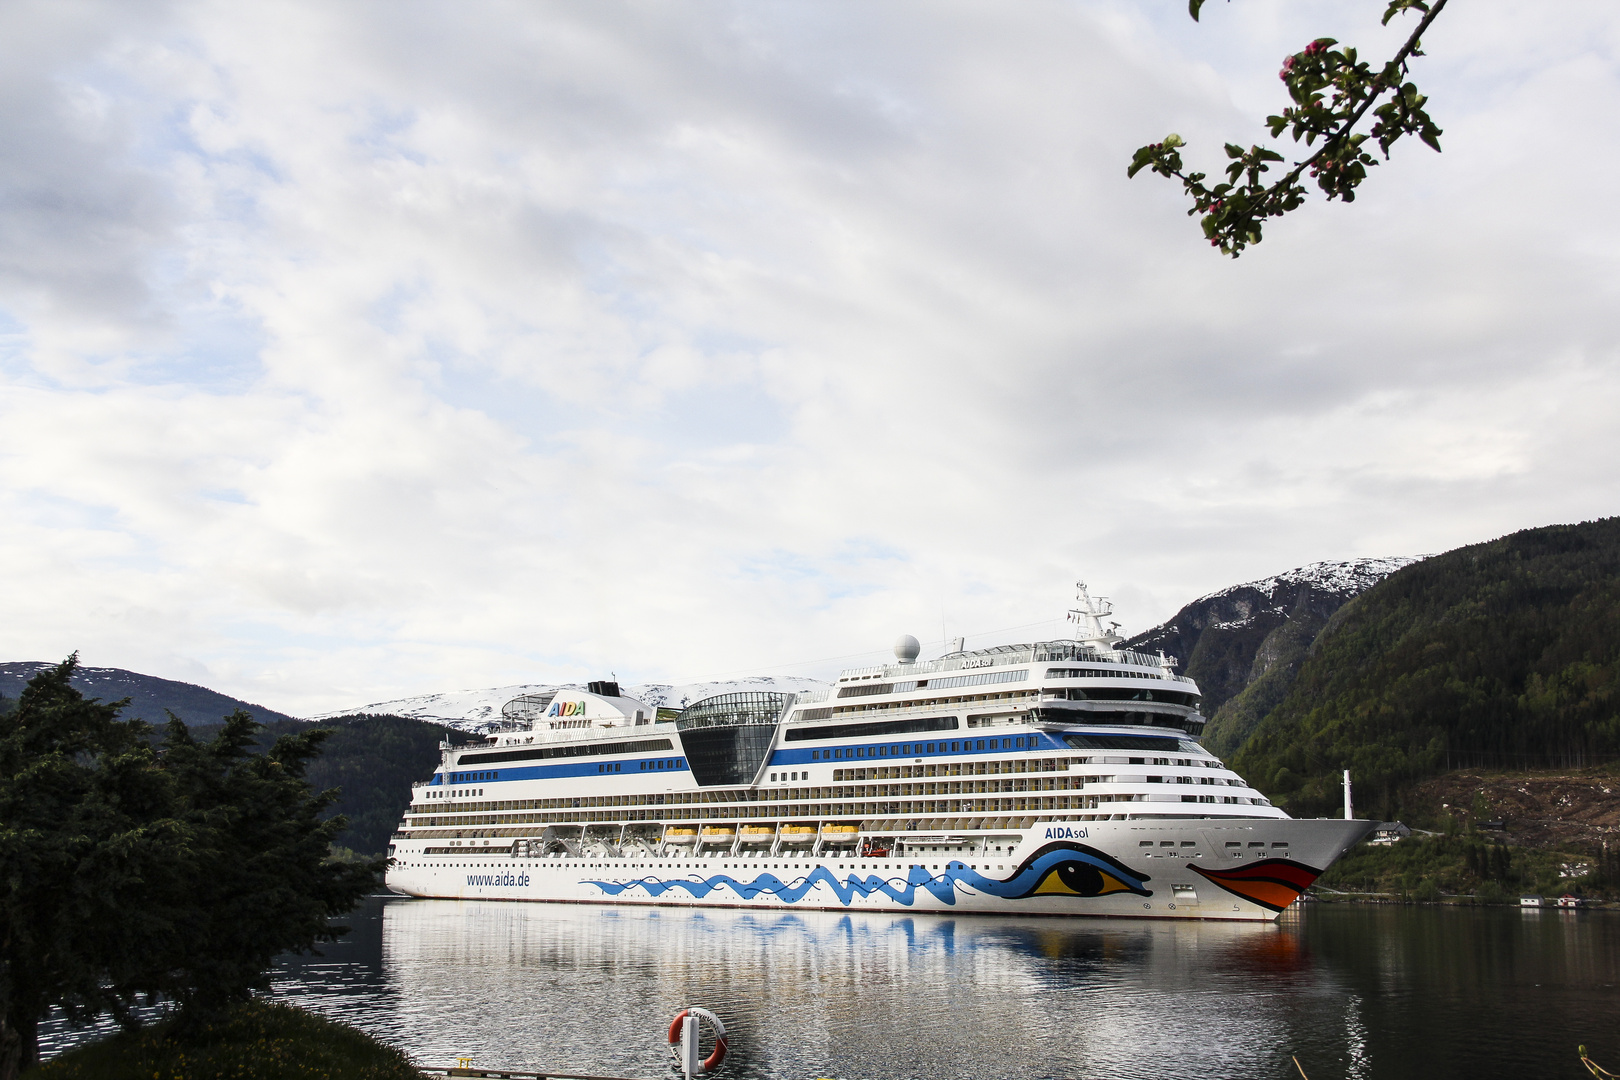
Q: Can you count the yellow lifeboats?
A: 5